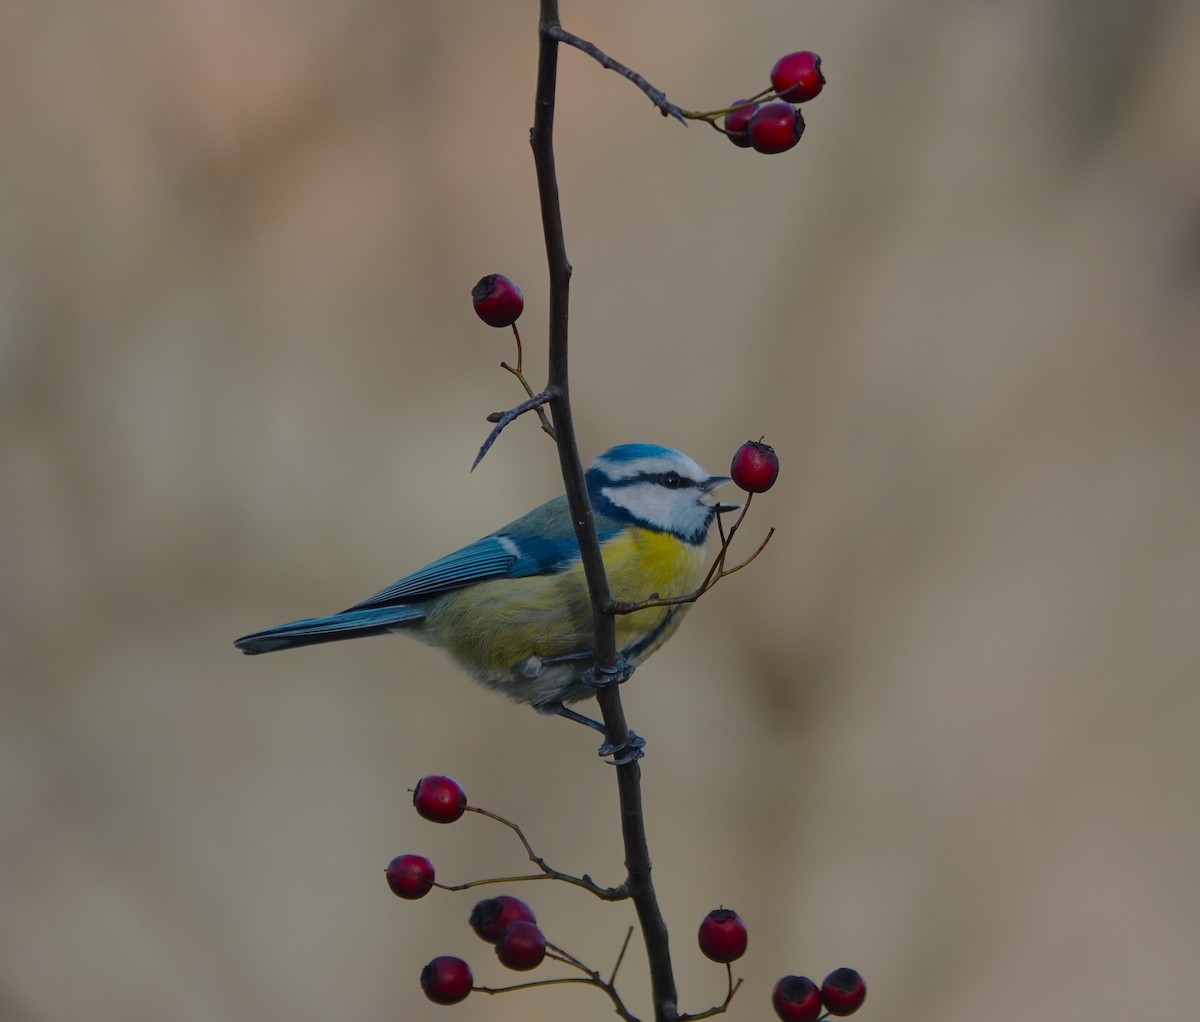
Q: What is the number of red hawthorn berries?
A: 13